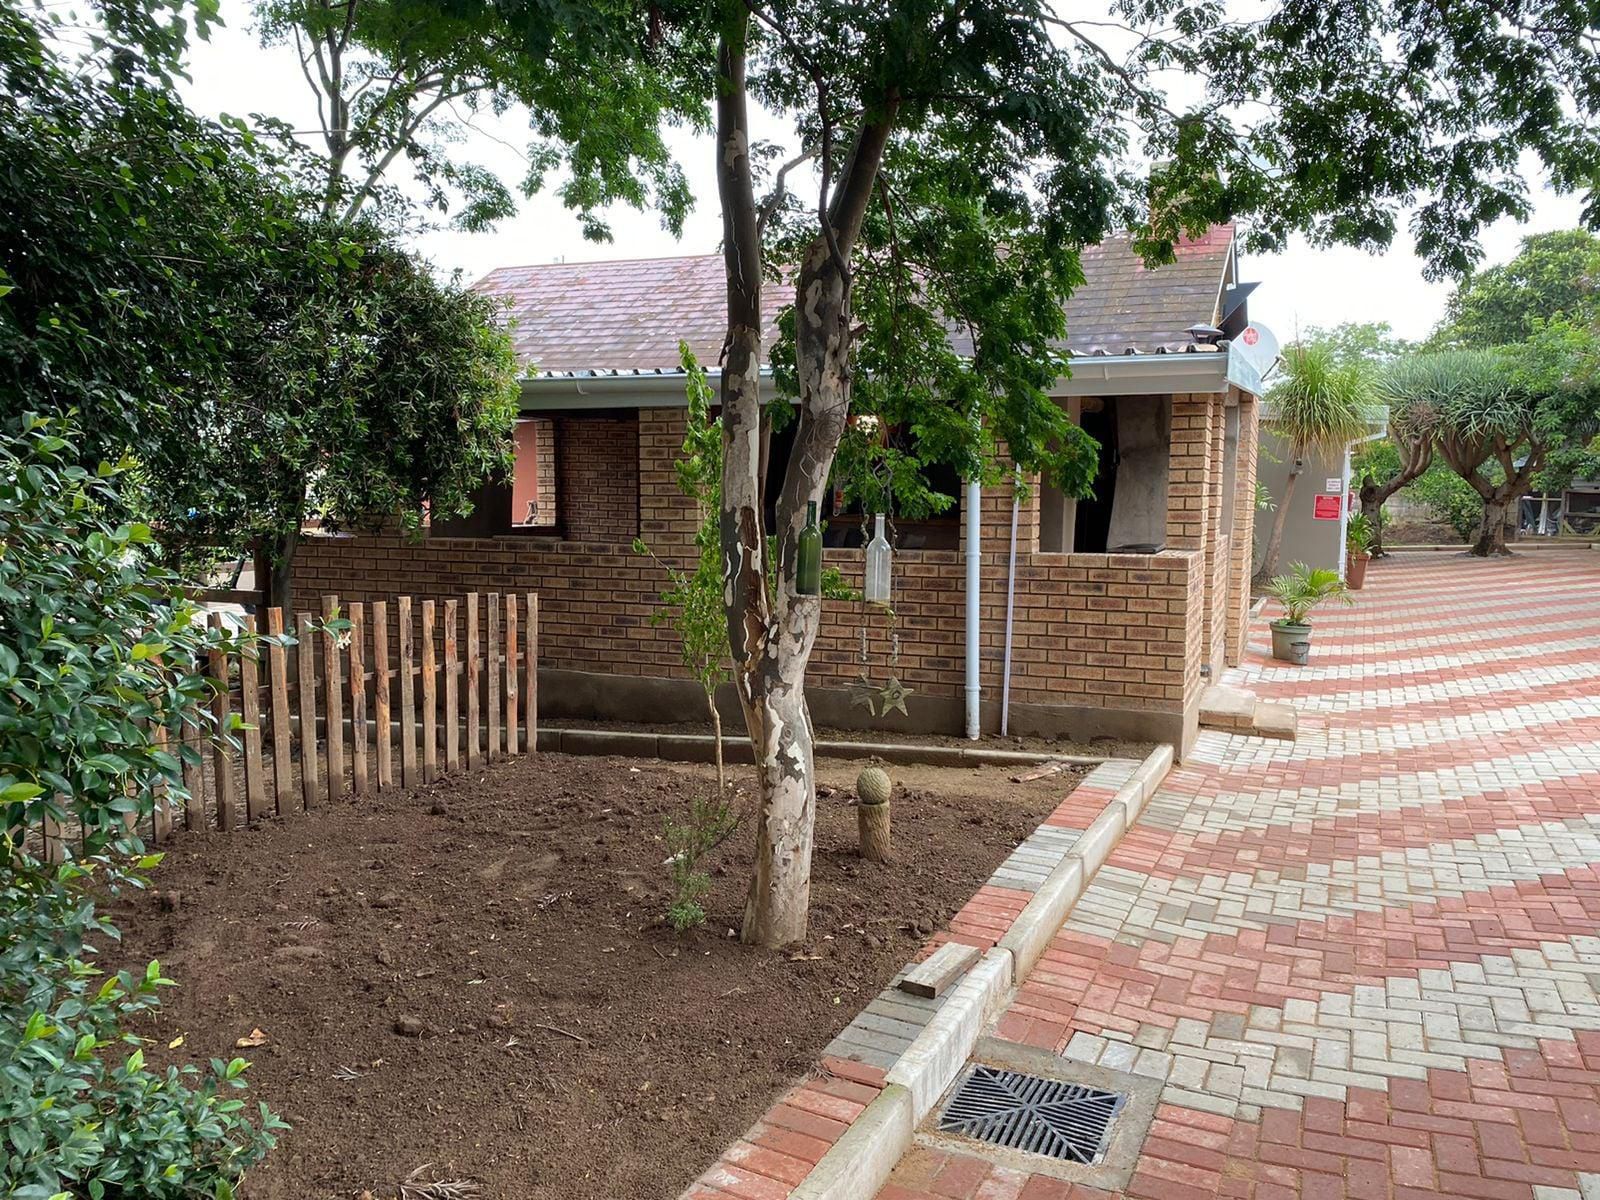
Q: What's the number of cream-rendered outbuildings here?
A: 1